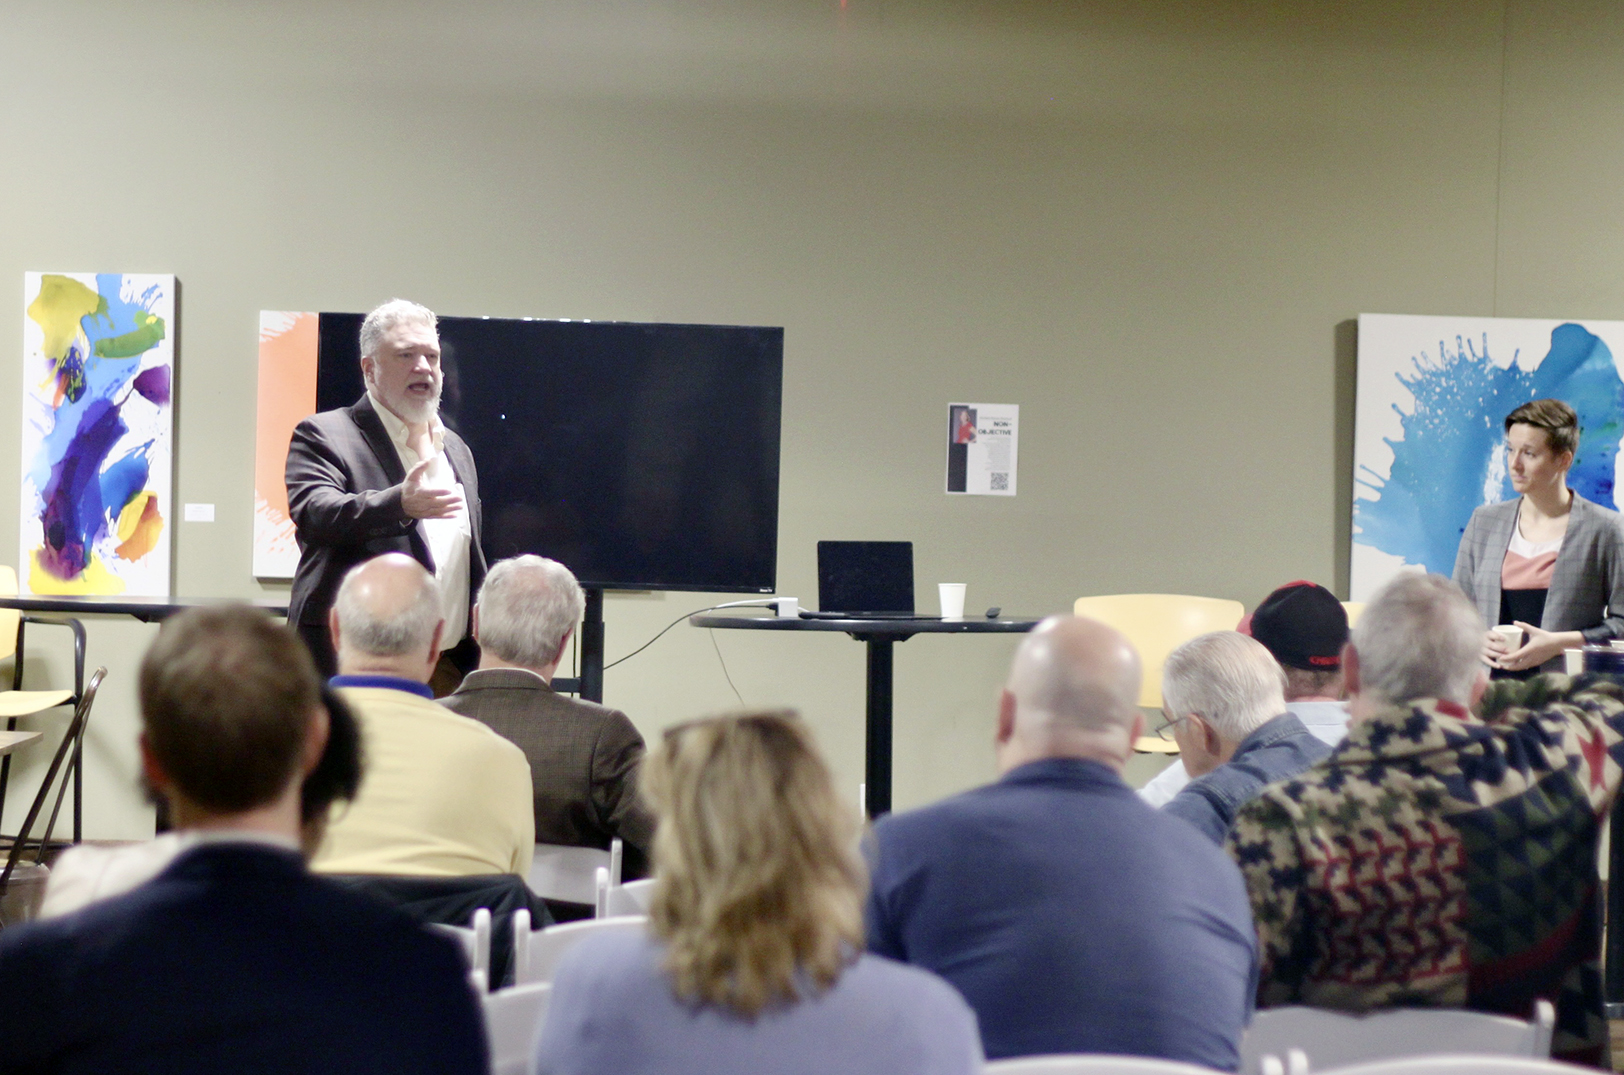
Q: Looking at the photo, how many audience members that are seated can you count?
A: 9